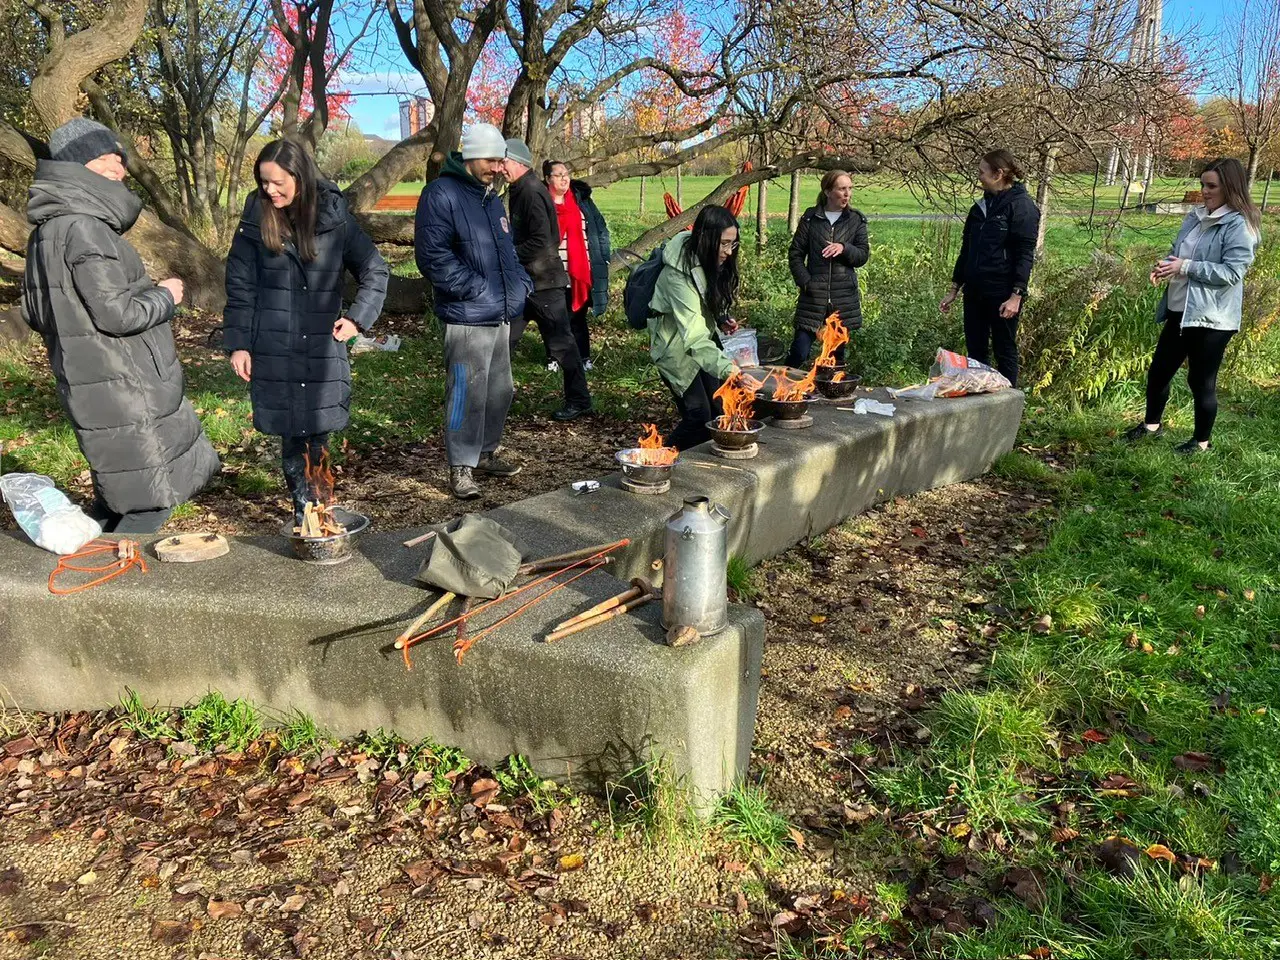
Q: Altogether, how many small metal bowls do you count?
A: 6